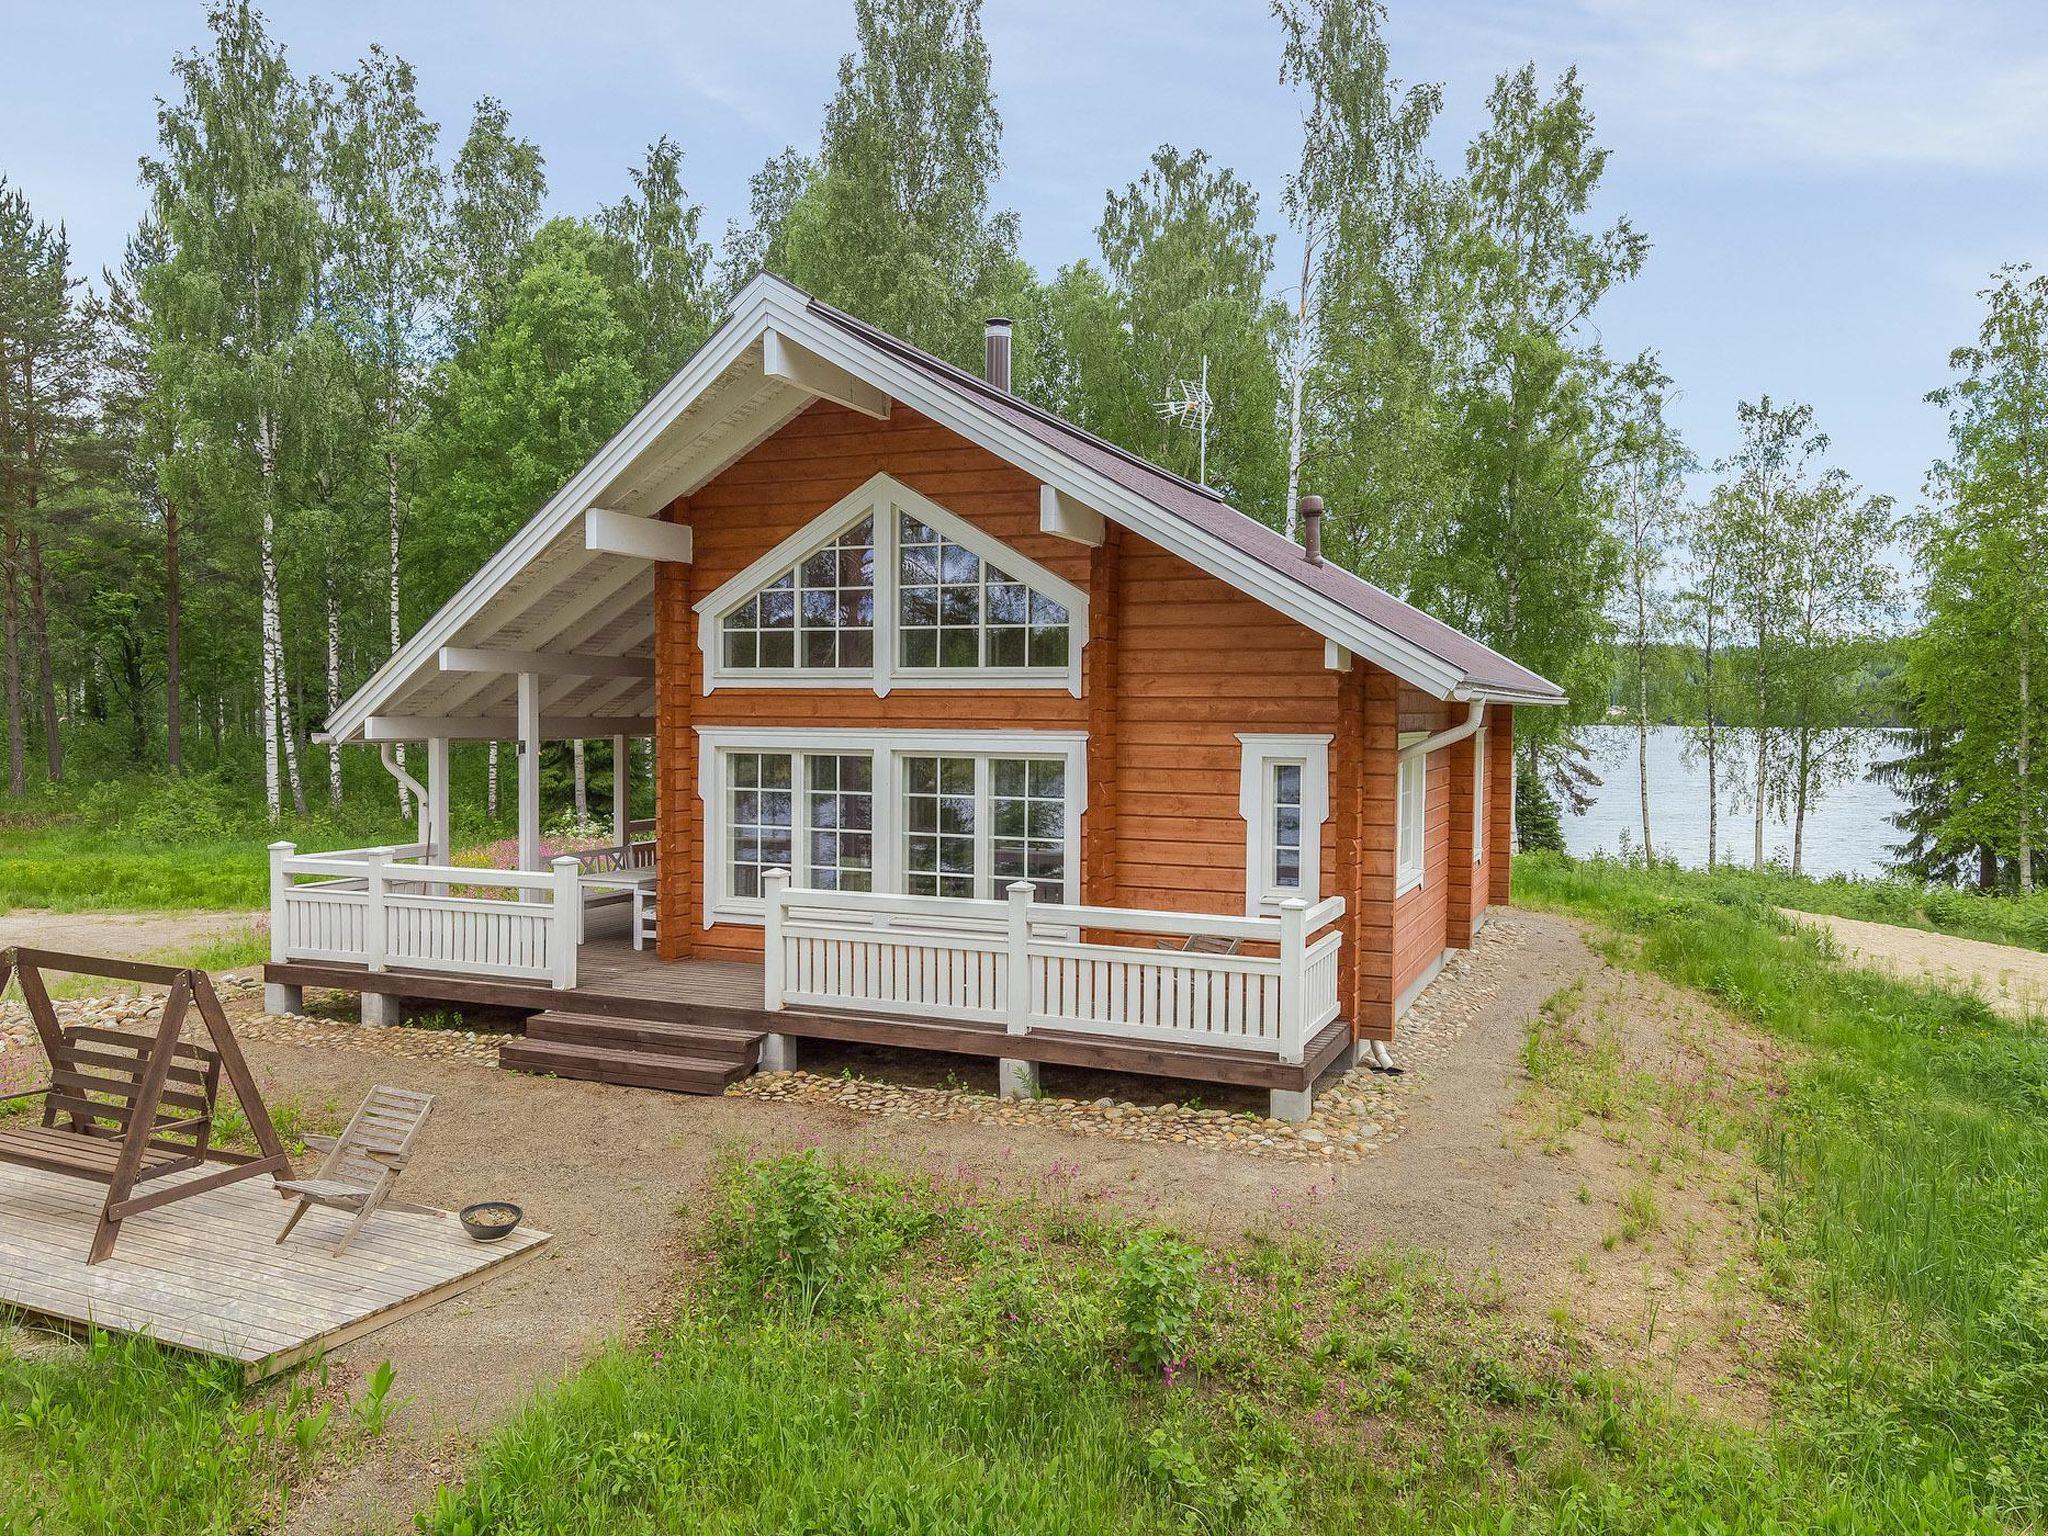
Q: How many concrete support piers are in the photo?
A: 5